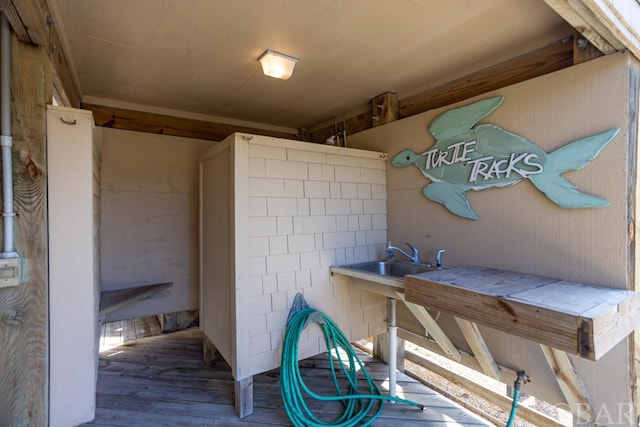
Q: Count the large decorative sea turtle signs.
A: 1